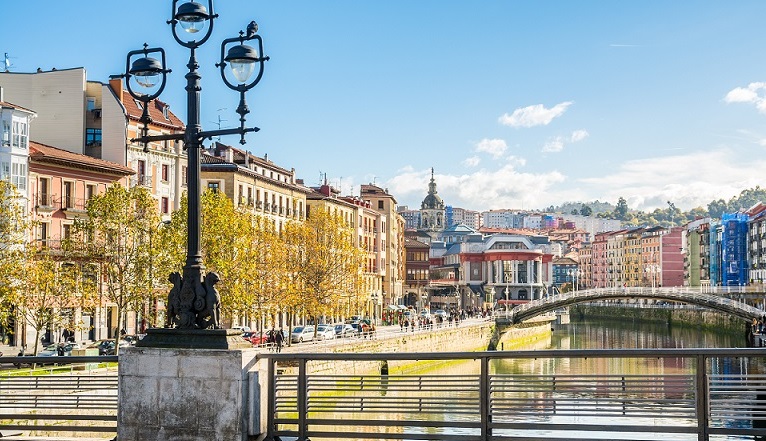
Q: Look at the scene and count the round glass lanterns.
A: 3